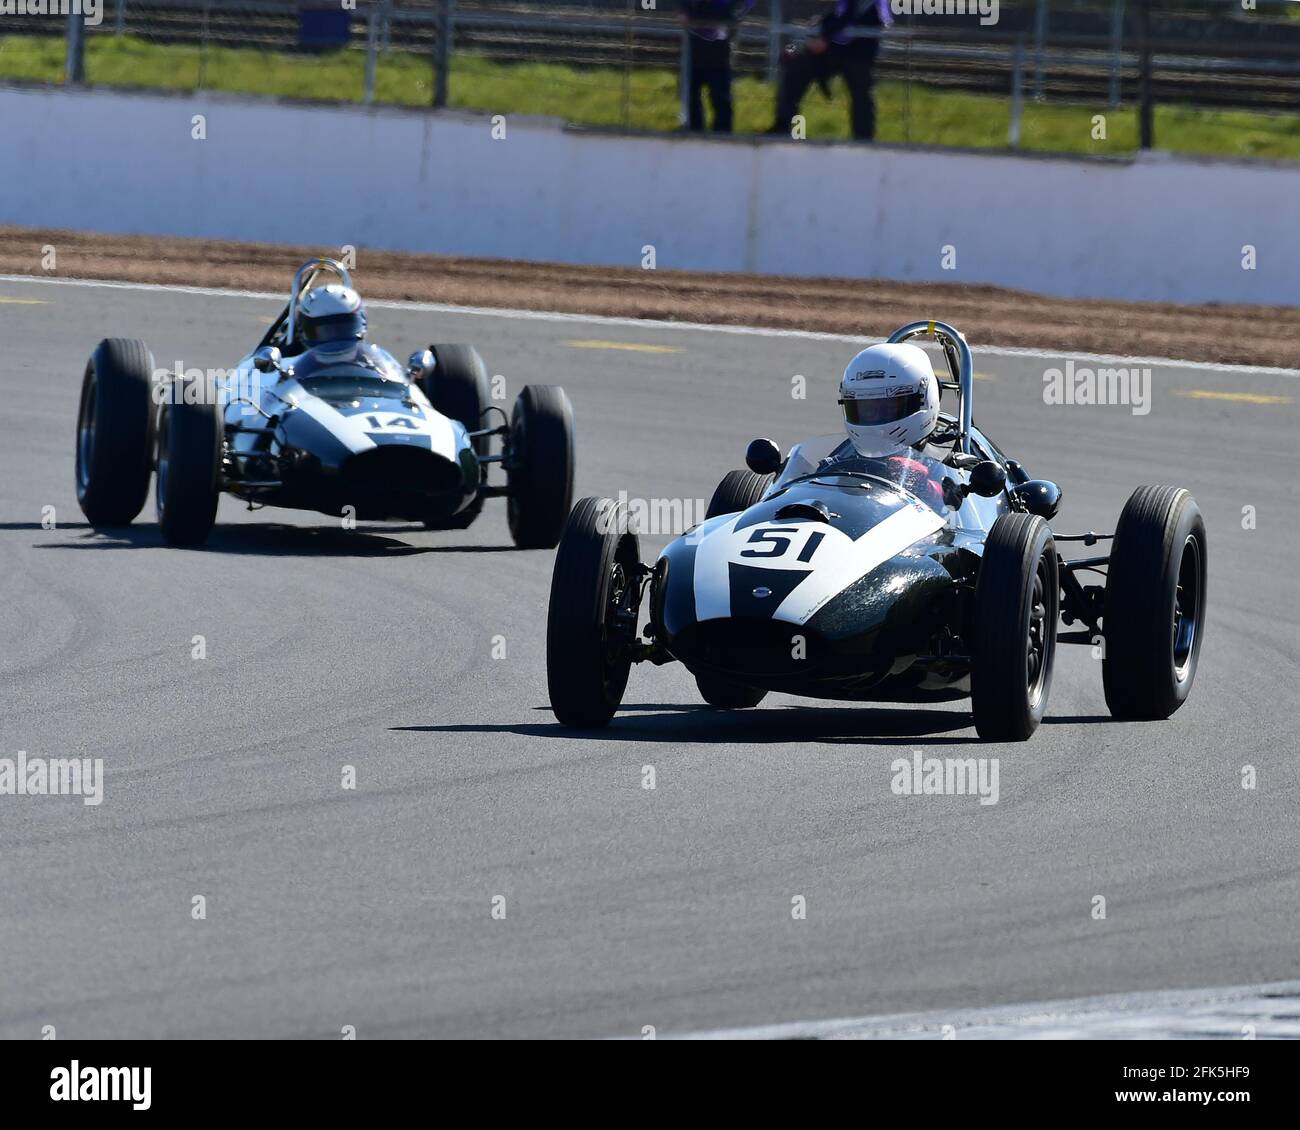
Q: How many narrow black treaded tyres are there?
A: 8